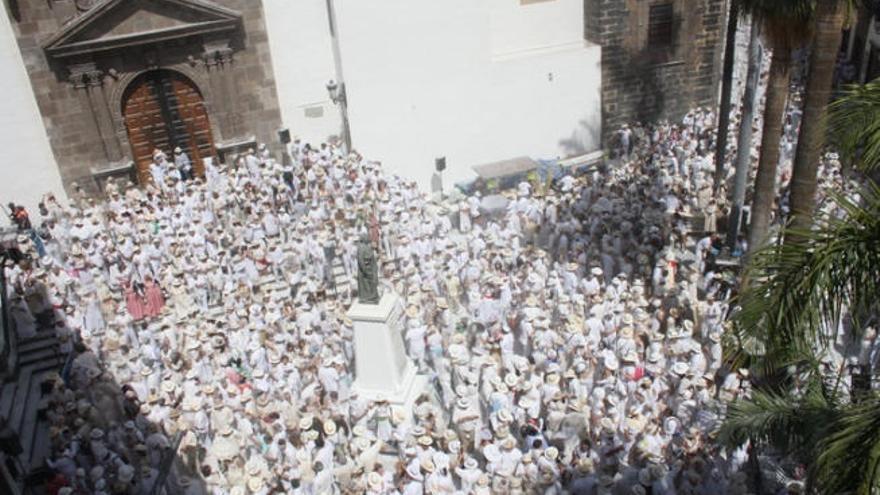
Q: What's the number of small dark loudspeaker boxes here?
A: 2